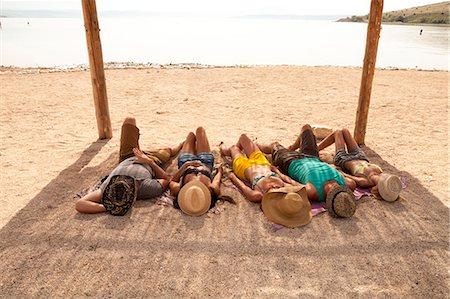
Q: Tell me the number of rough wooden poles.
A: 2